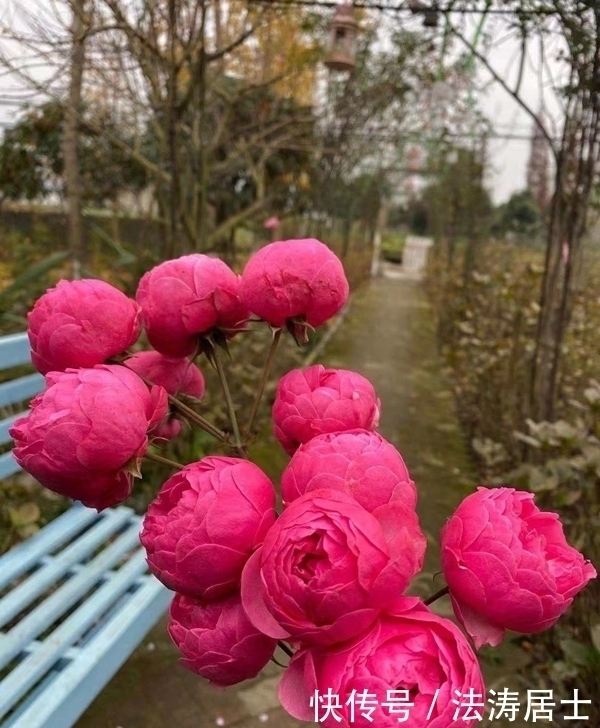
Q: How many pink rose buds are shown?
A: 12